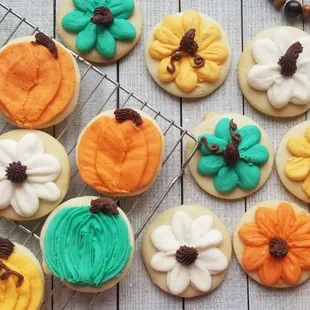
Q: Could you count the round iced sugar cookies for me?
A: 12